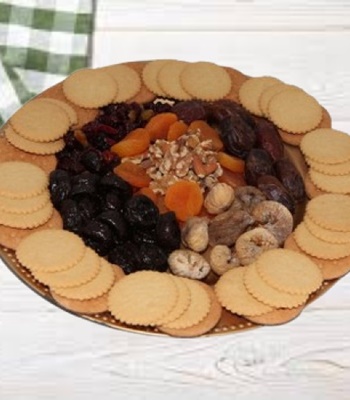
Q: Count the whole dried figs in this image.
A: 8